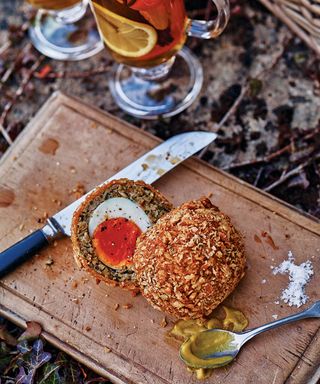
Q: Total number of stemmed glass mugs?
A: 2